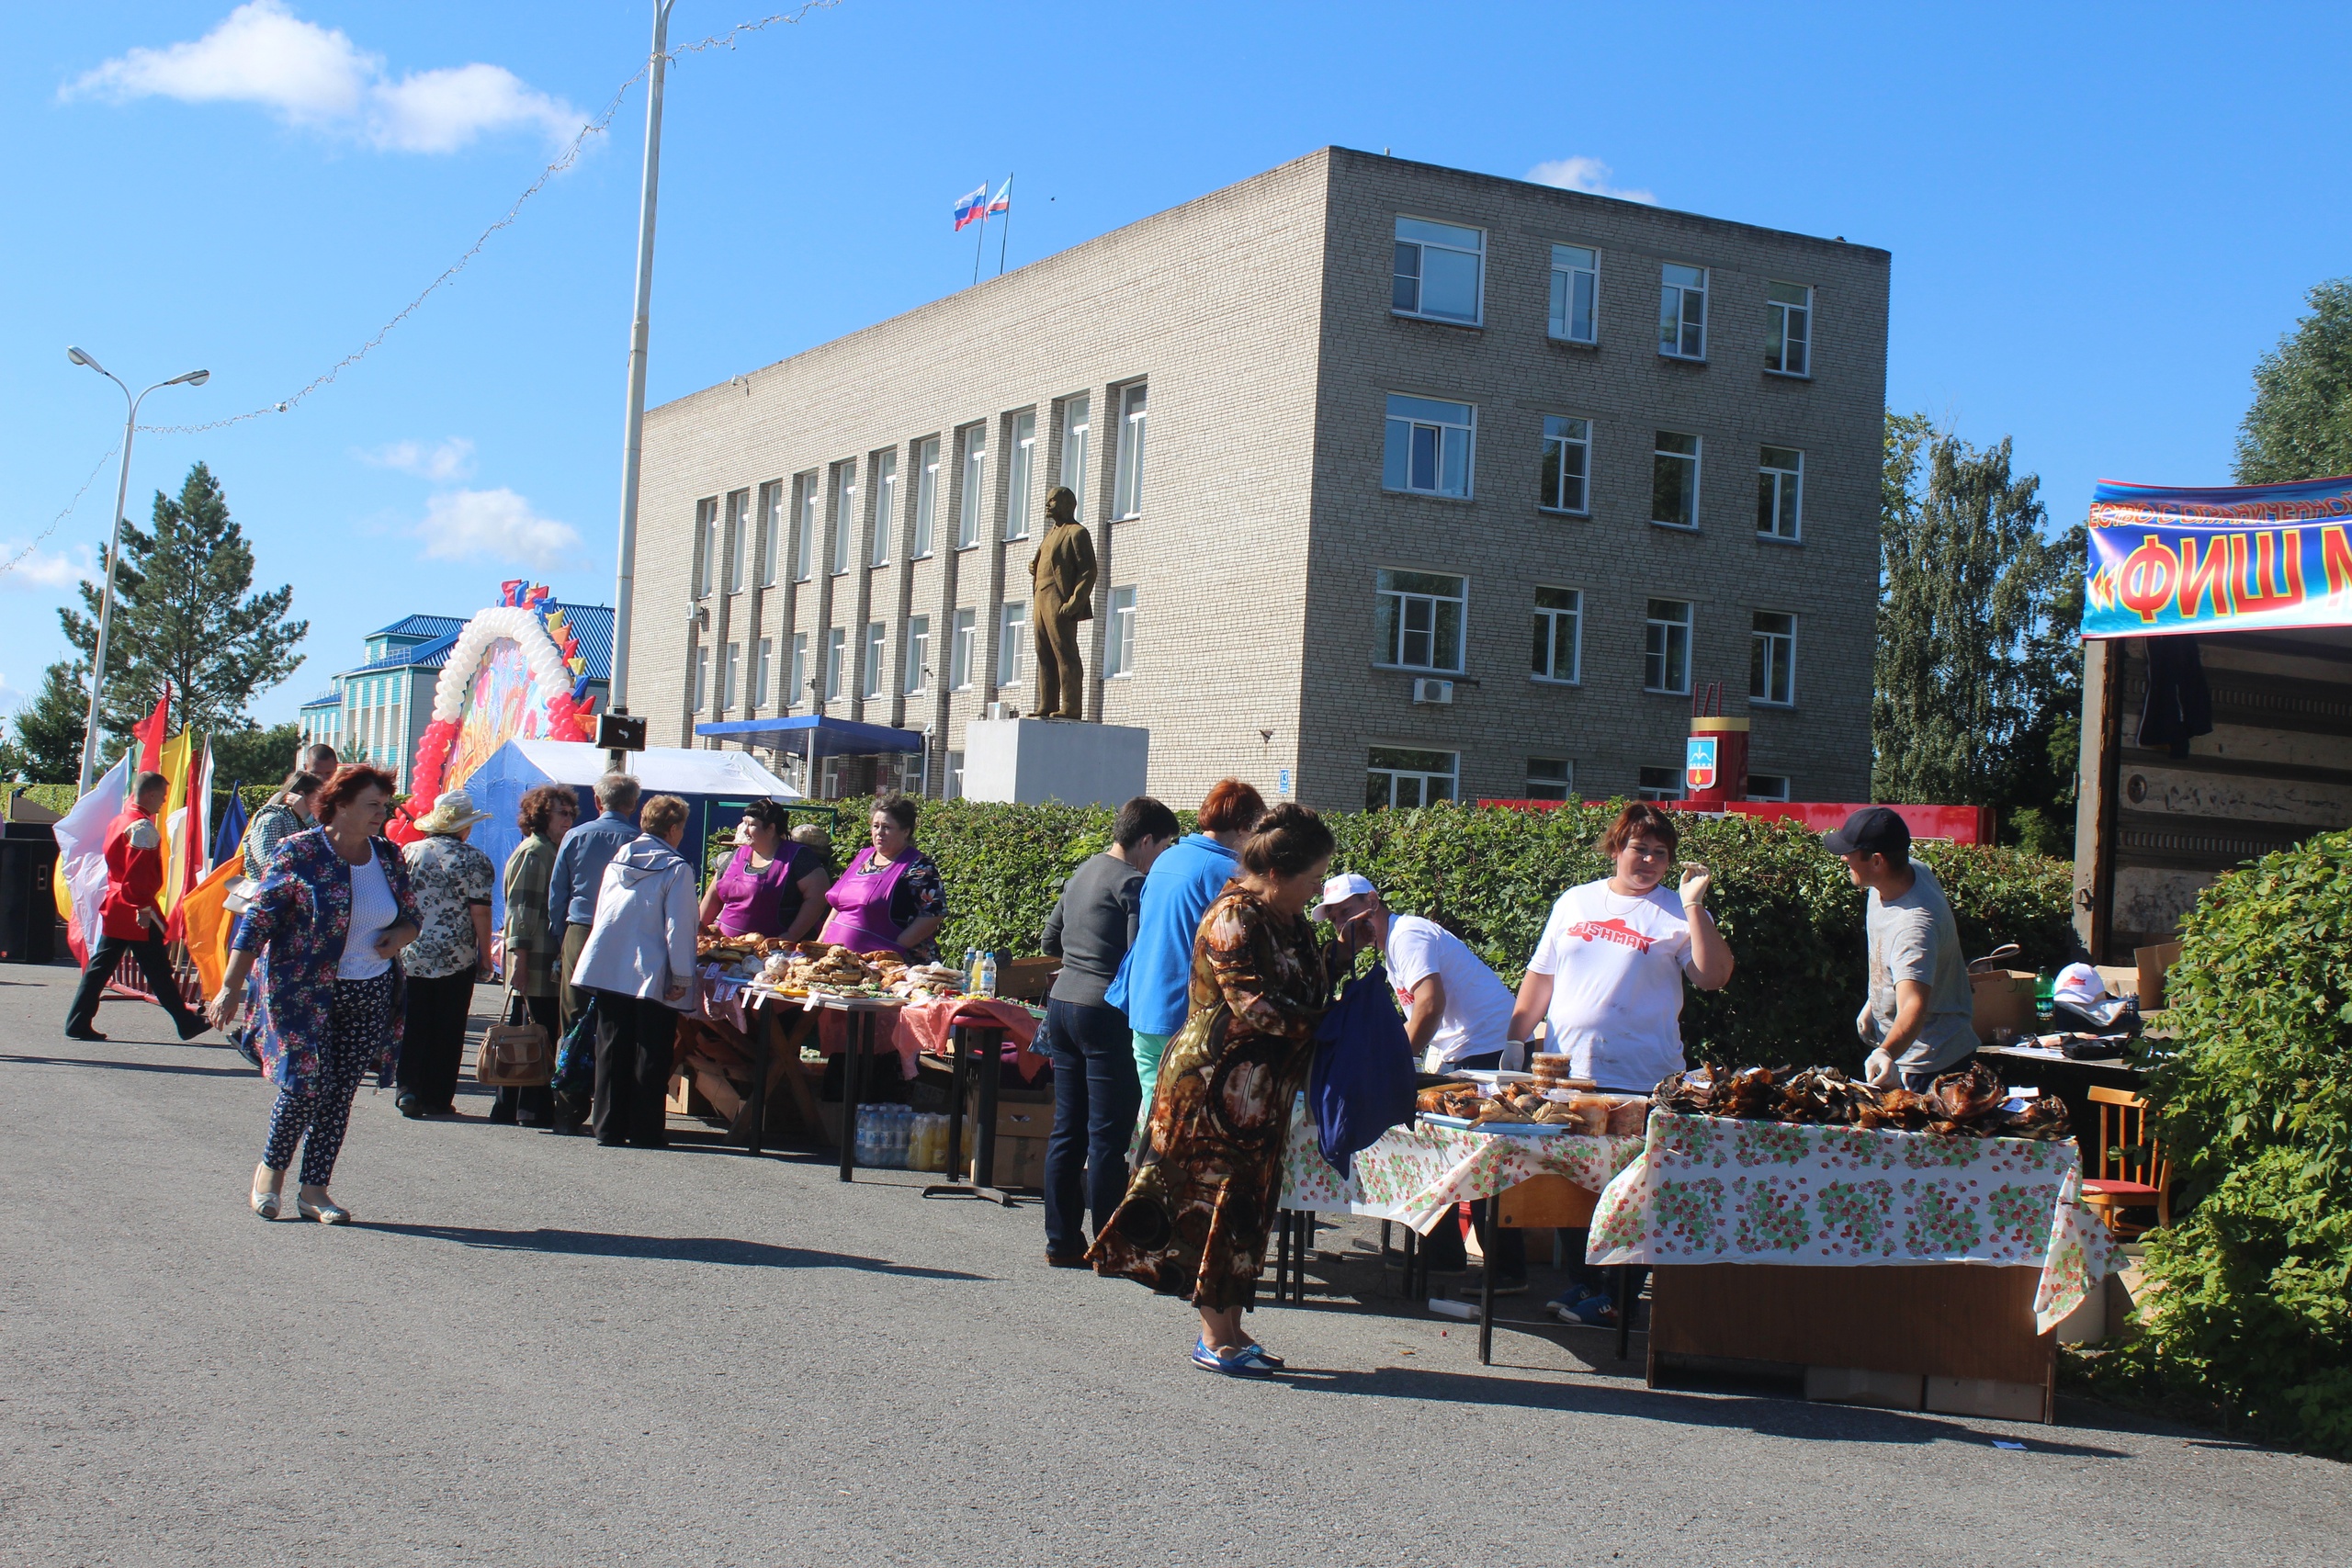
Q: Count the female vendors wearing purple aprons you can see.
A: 2